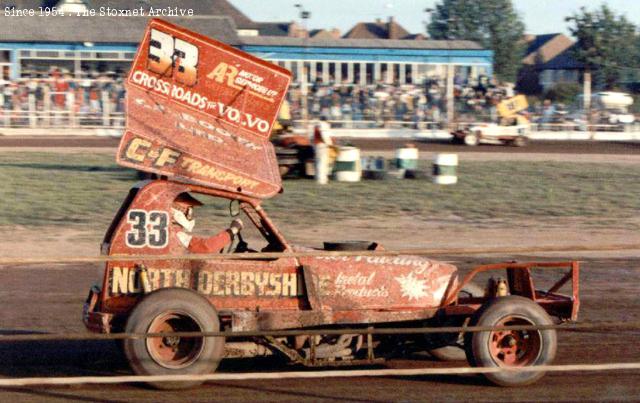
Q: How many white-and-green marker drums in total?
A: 3